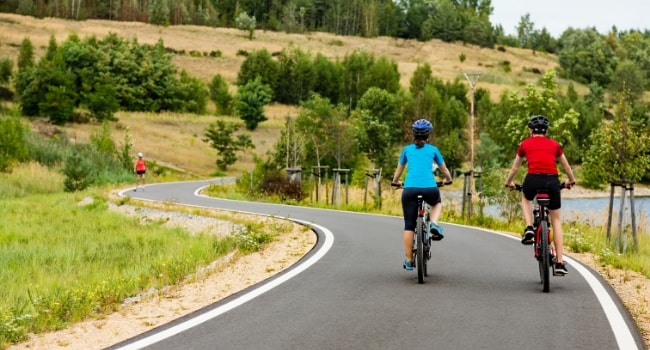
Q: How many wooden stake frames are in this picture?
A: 6